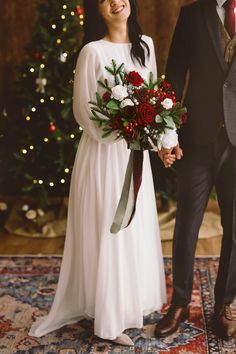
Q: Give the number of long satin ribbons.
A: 2